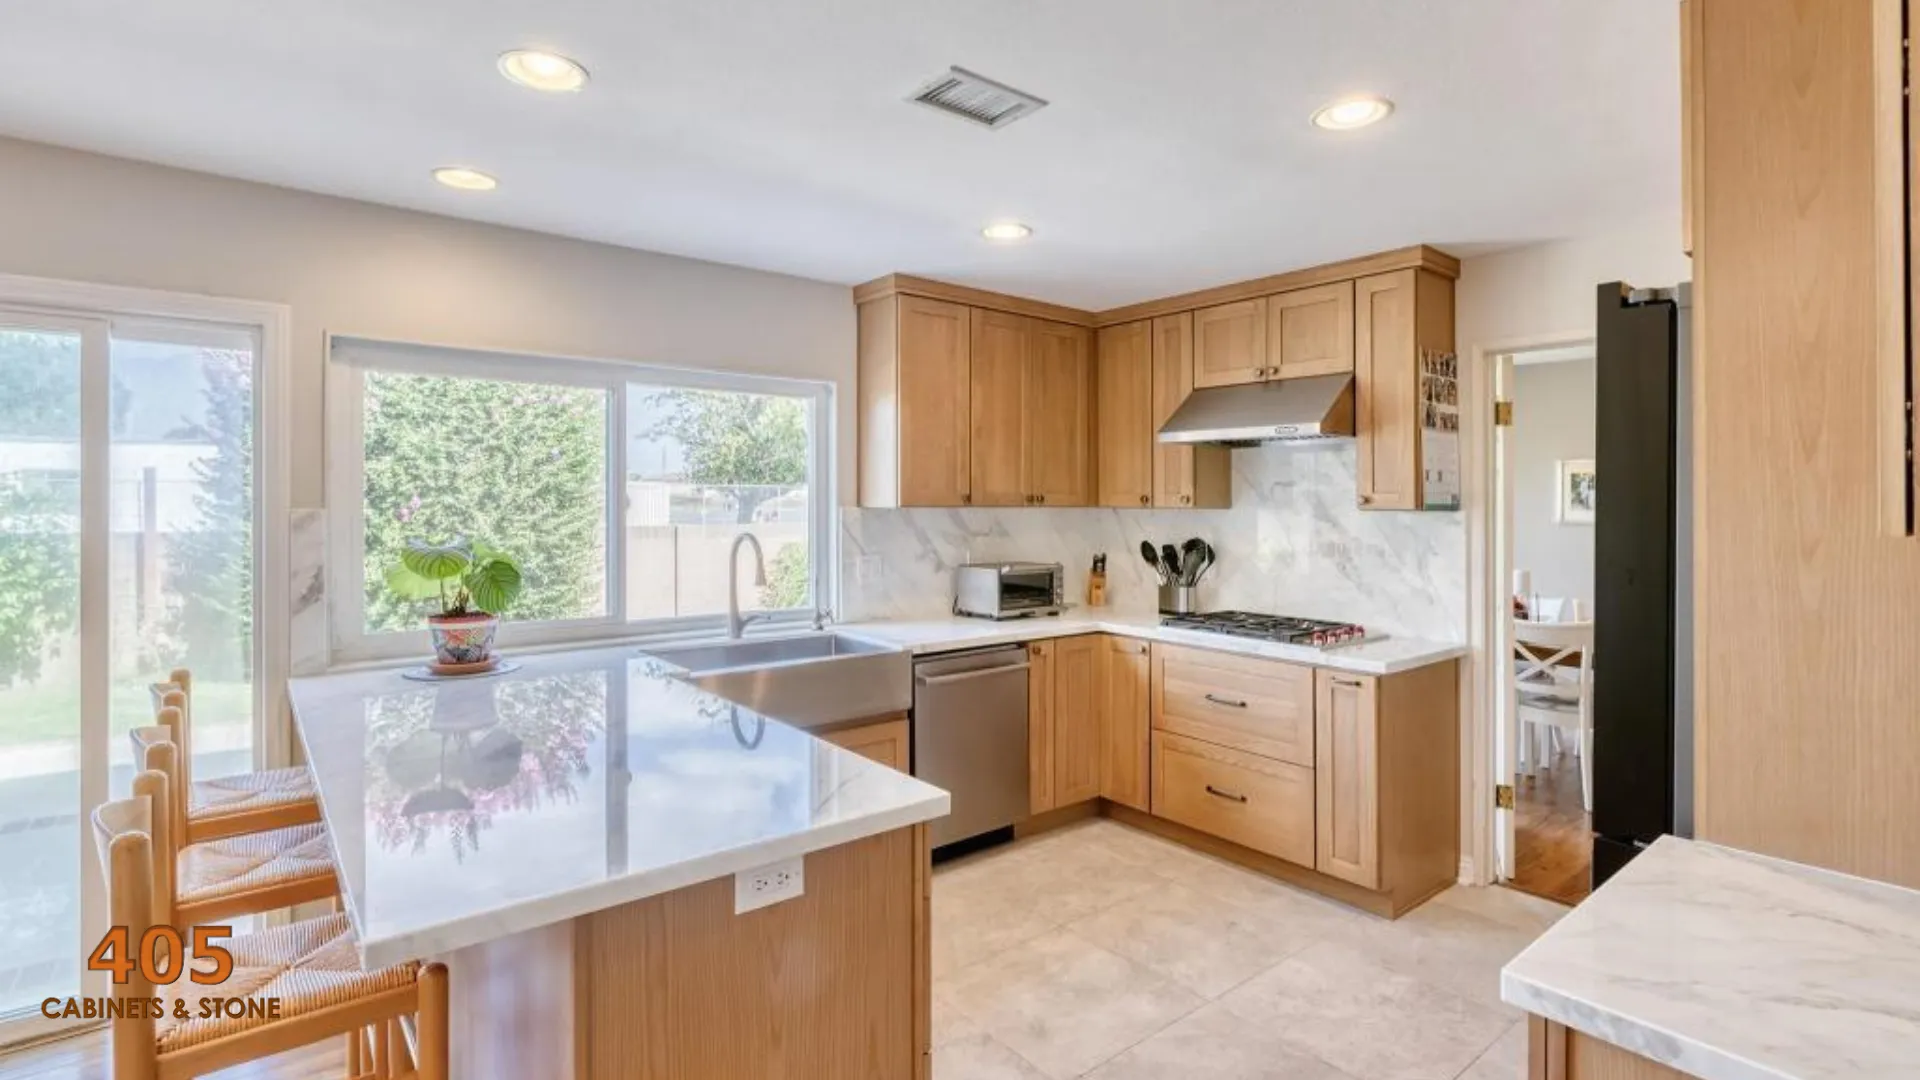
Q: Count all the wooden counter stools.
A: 3